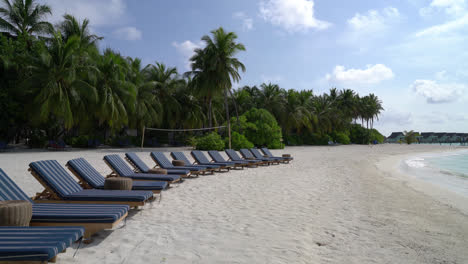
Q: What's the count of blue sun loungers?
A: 14